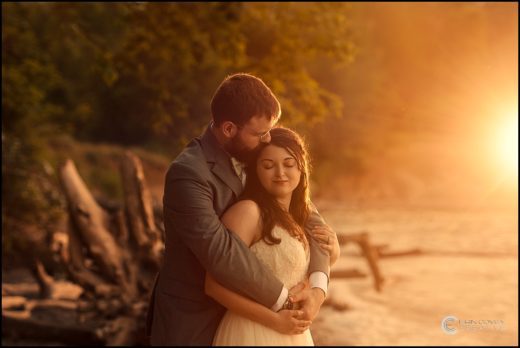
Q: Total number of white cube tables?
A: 0